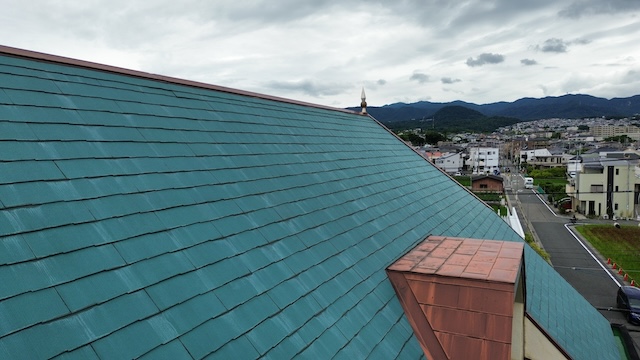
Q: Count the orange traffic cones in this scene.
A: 5